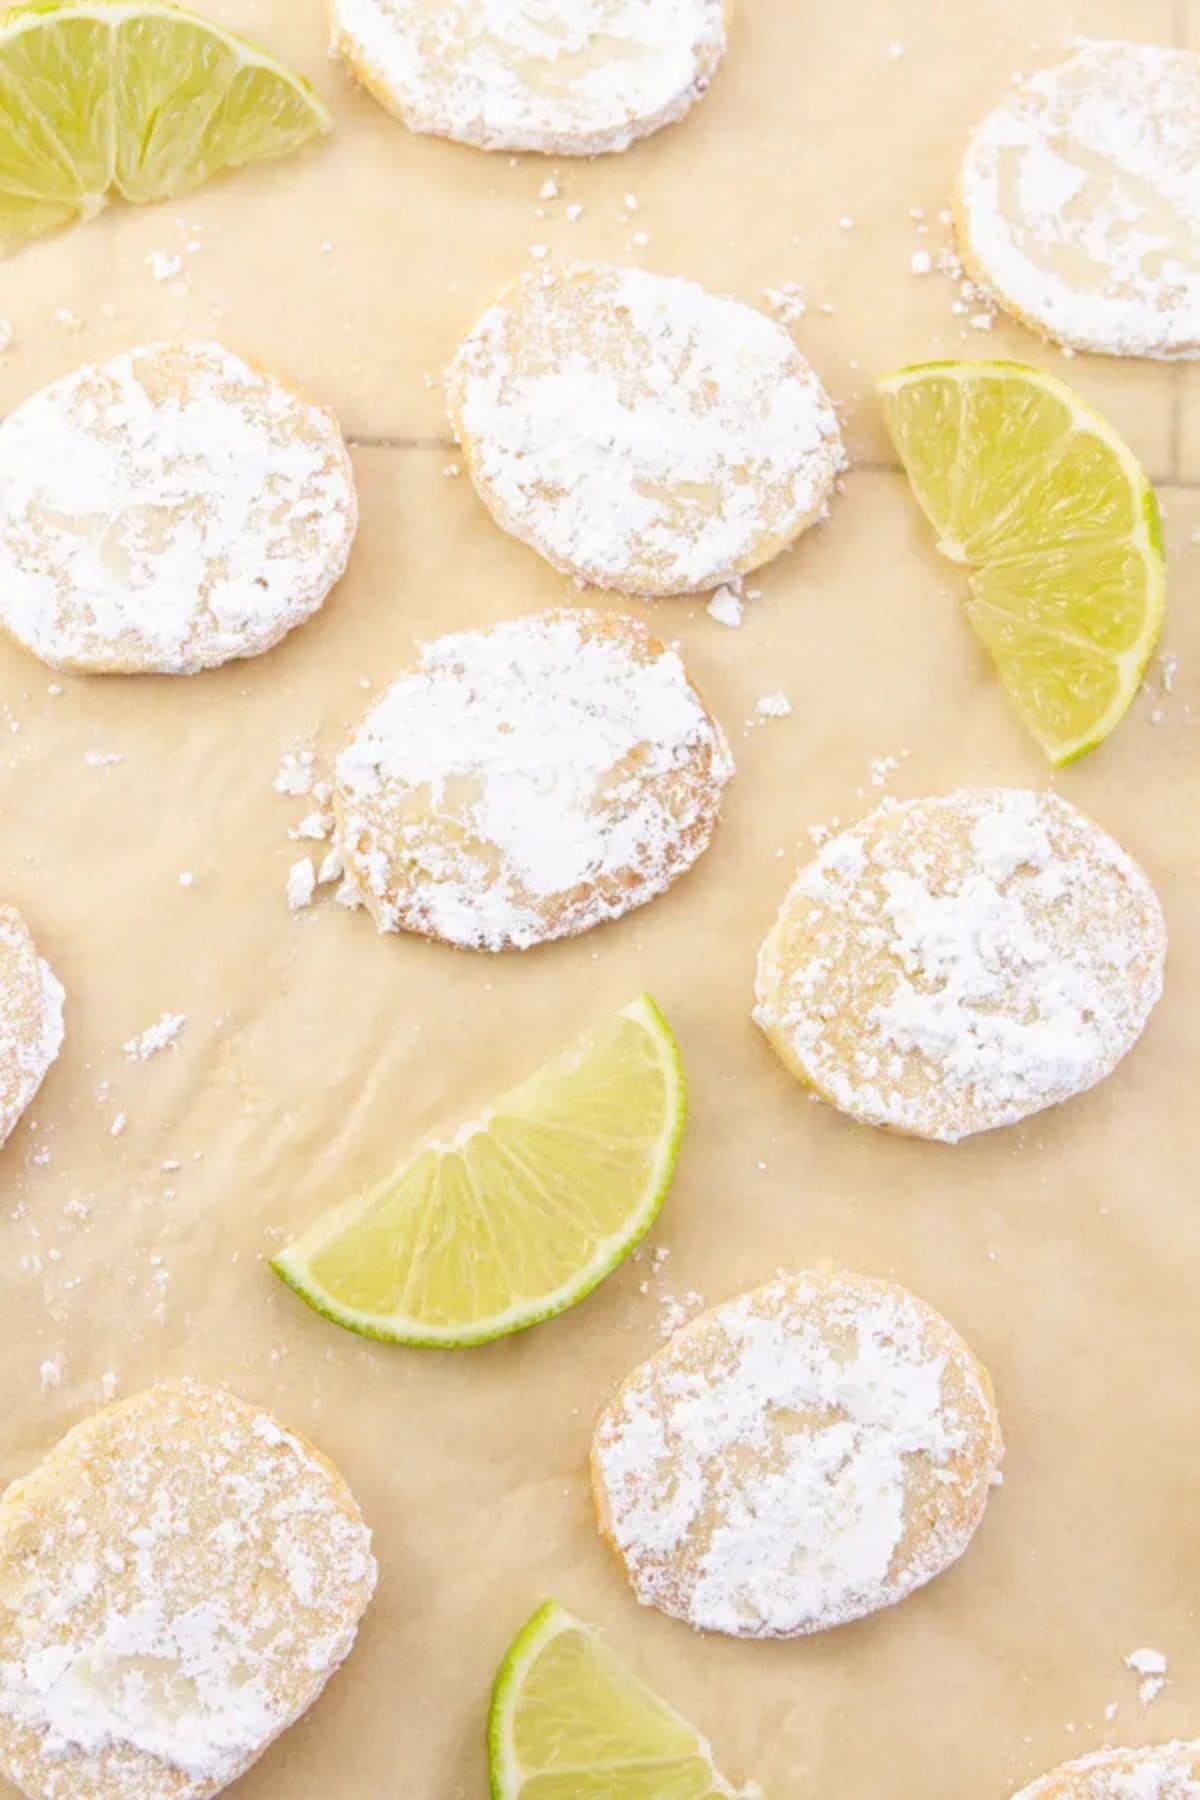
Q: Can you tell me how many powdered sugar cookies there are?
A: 10